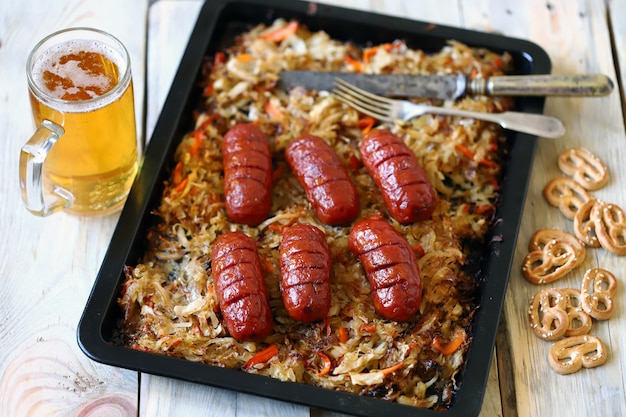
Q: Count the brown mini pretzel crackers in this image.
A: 10